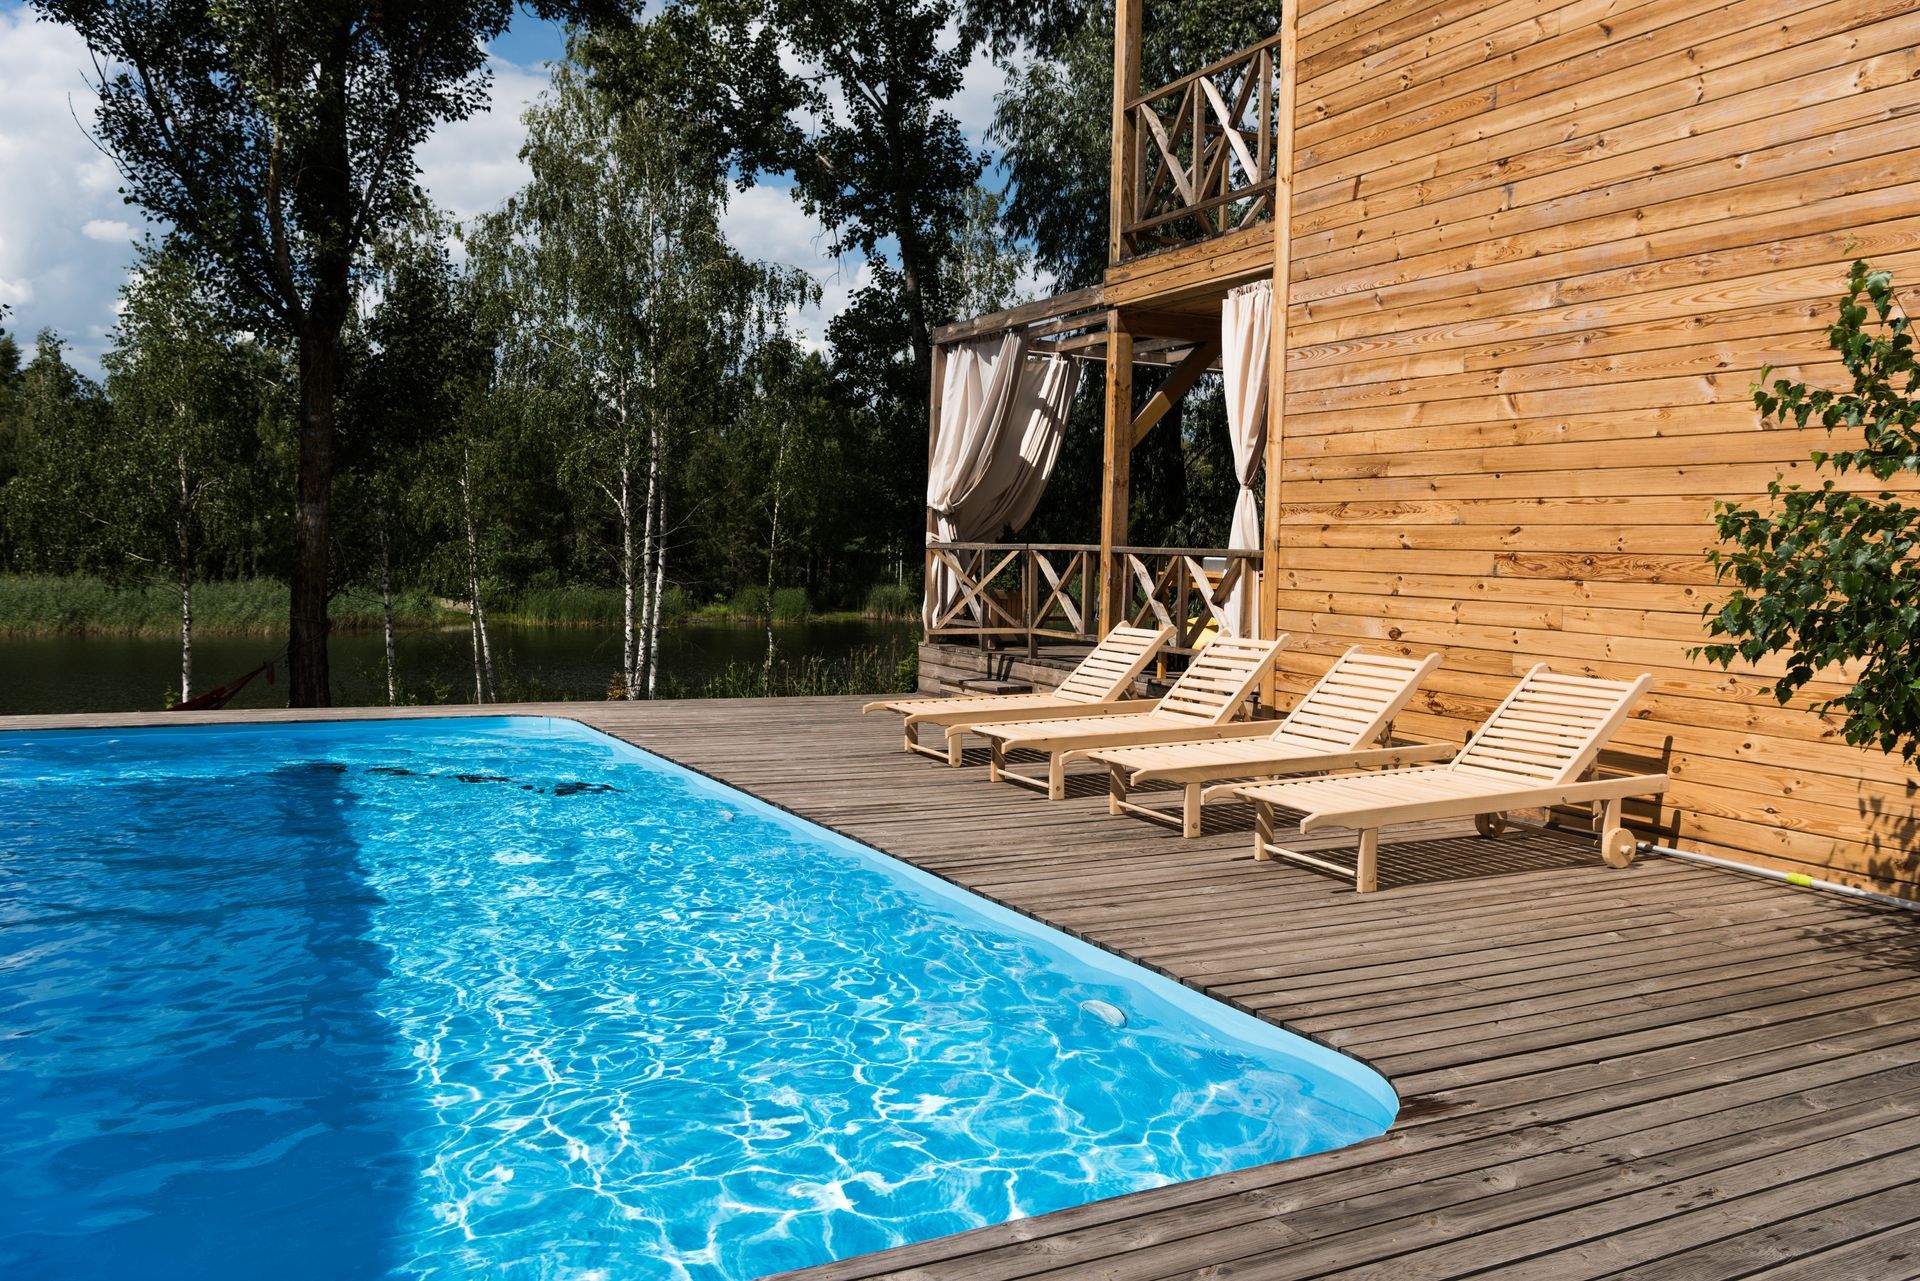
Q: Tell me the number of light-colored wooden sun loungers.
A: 4